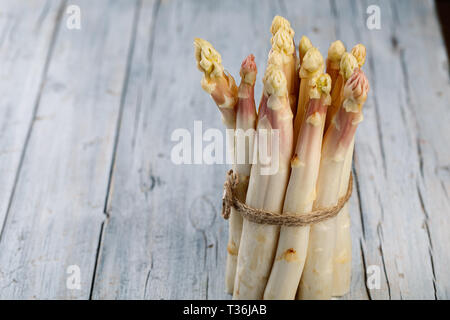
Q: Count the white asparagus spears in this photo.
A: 13